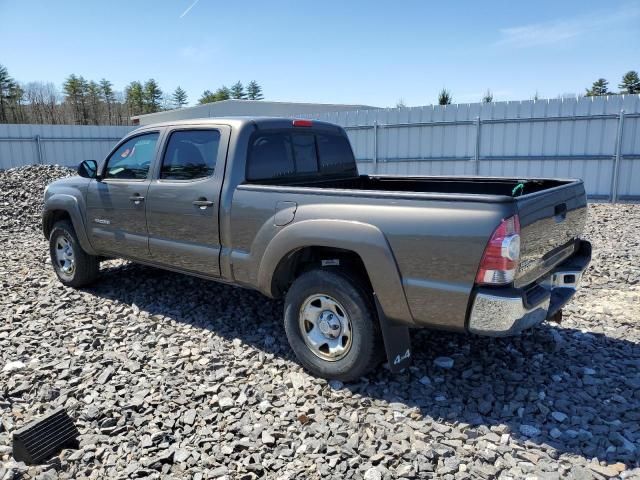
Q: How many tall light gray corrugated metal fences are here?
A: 1